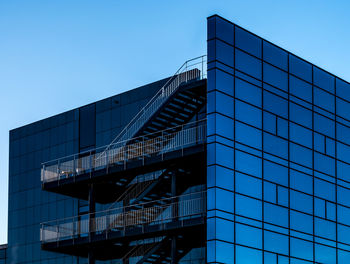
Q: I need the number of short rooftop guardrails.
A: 1